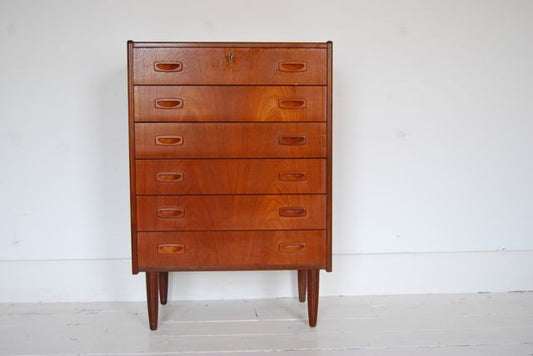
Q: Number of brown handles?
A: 12